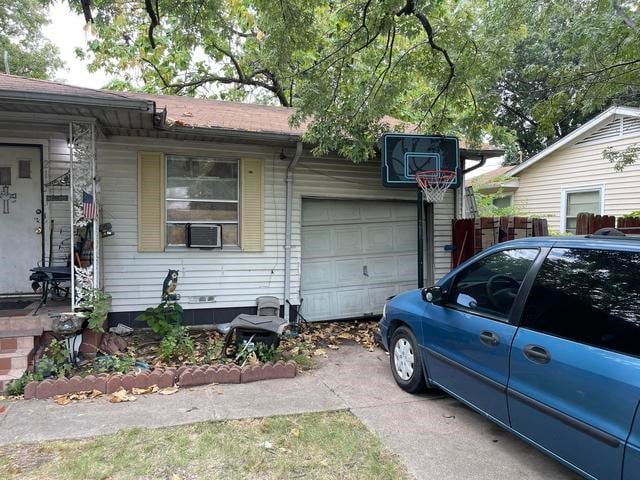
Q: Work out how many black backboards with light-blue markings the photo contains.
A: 1